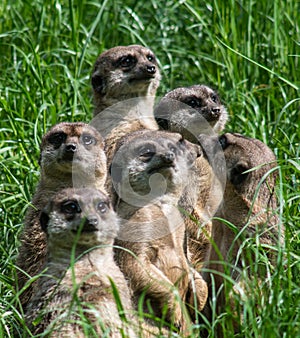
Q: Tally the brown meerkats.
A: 6